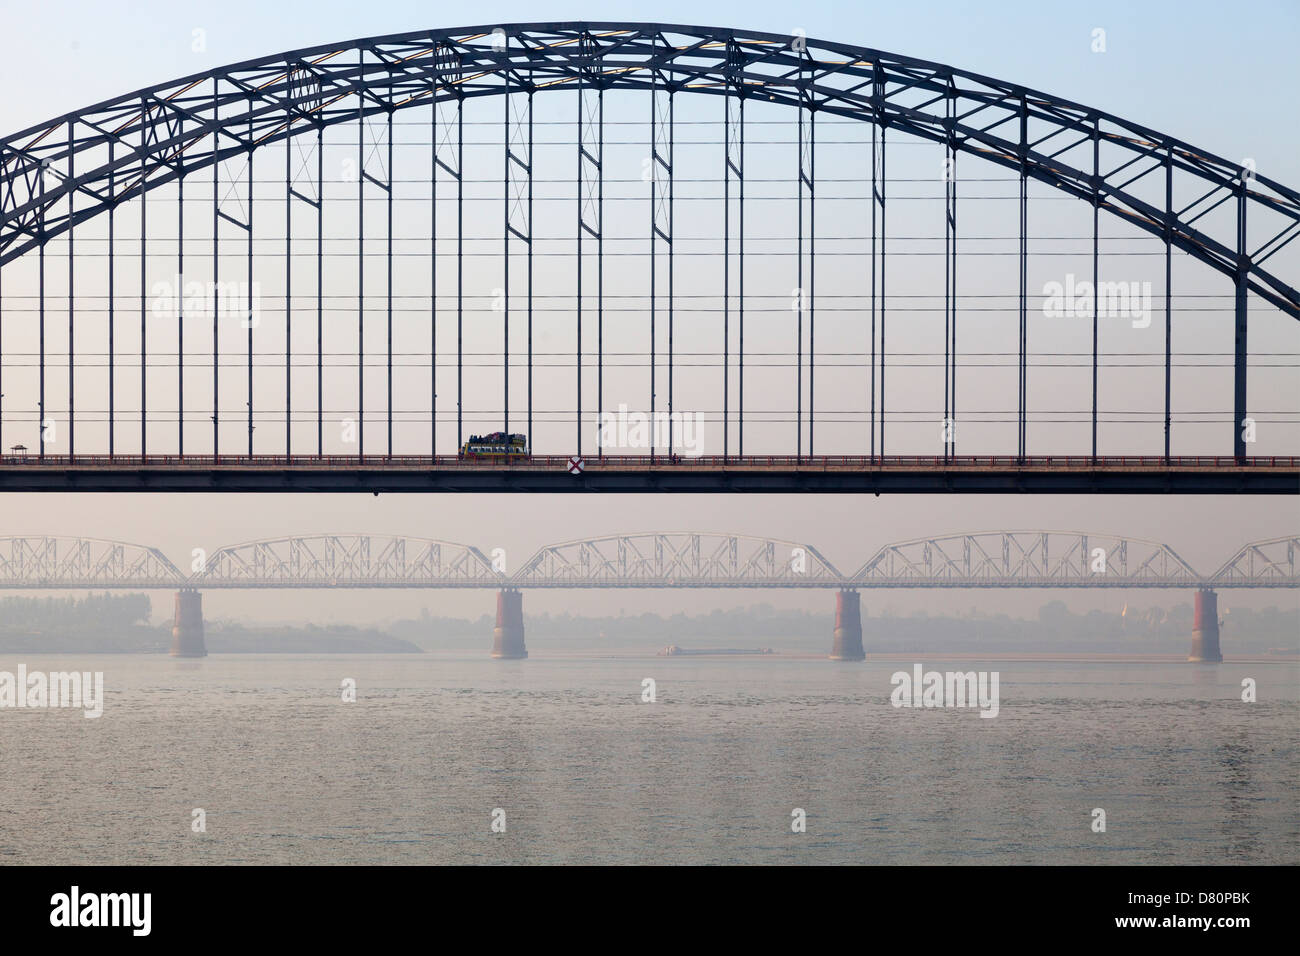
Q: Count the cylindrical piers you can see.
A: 4